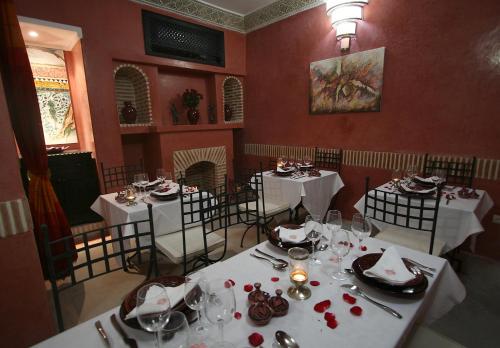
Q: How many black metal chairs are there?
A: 8